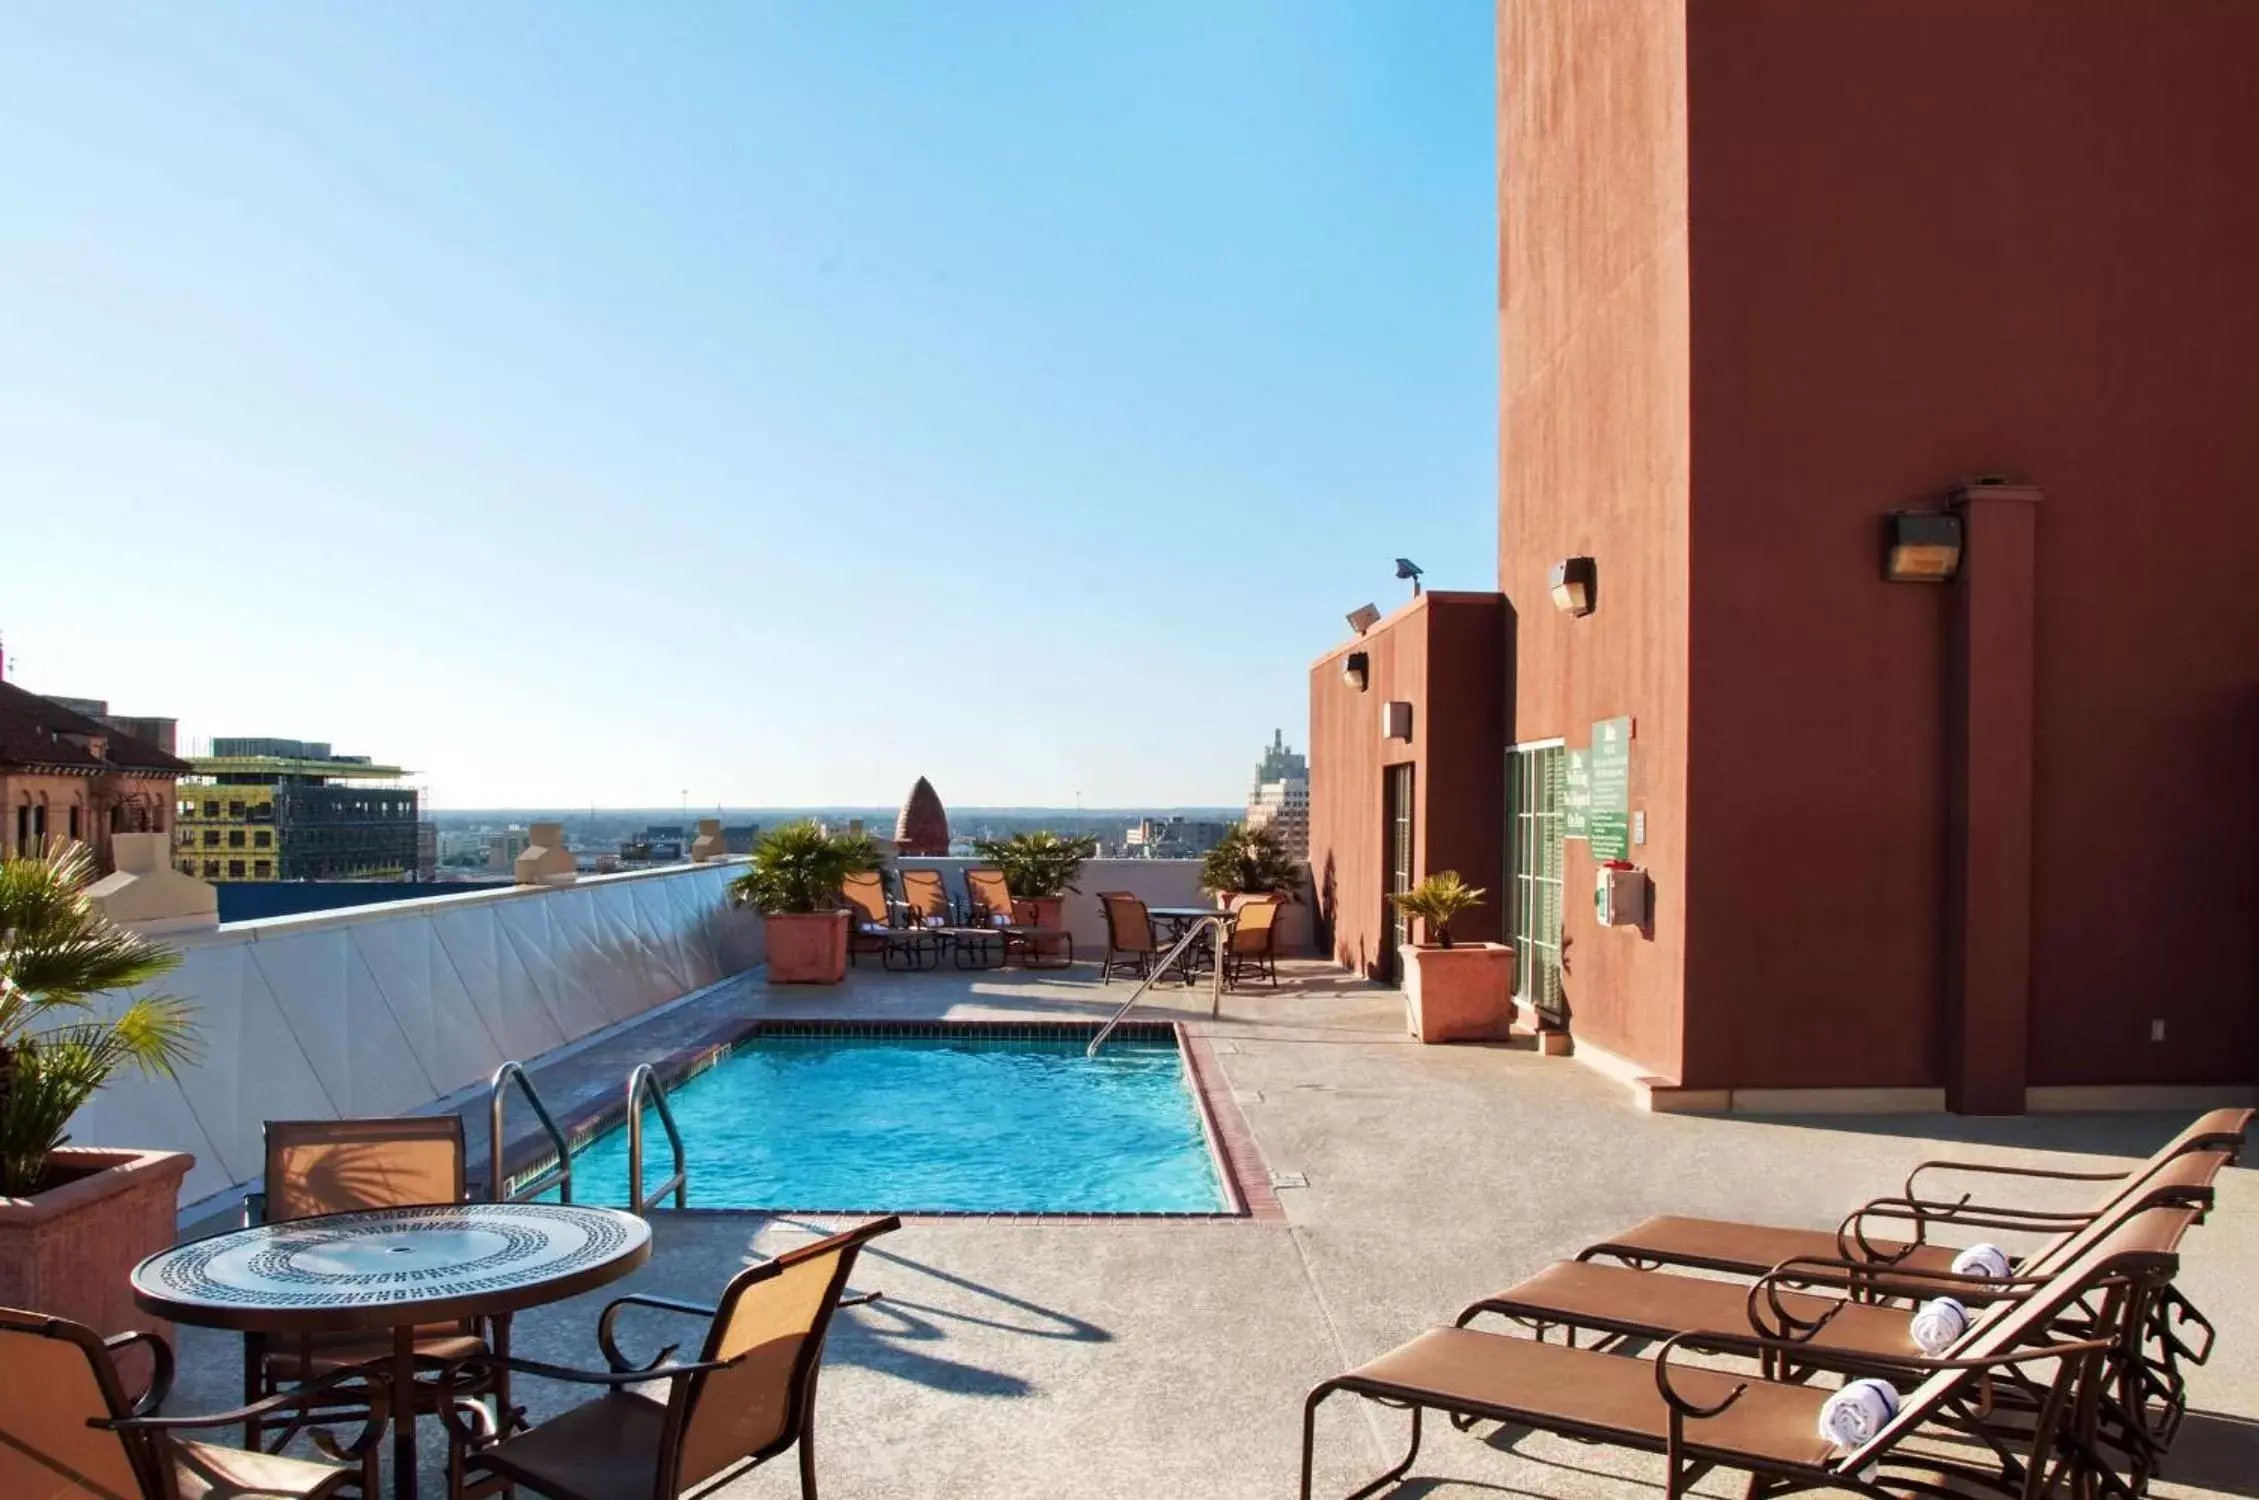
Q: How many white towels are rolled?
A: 6